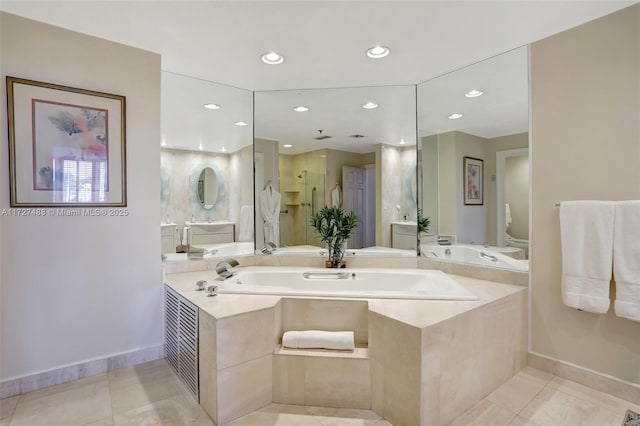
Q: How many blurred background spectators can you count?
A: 0